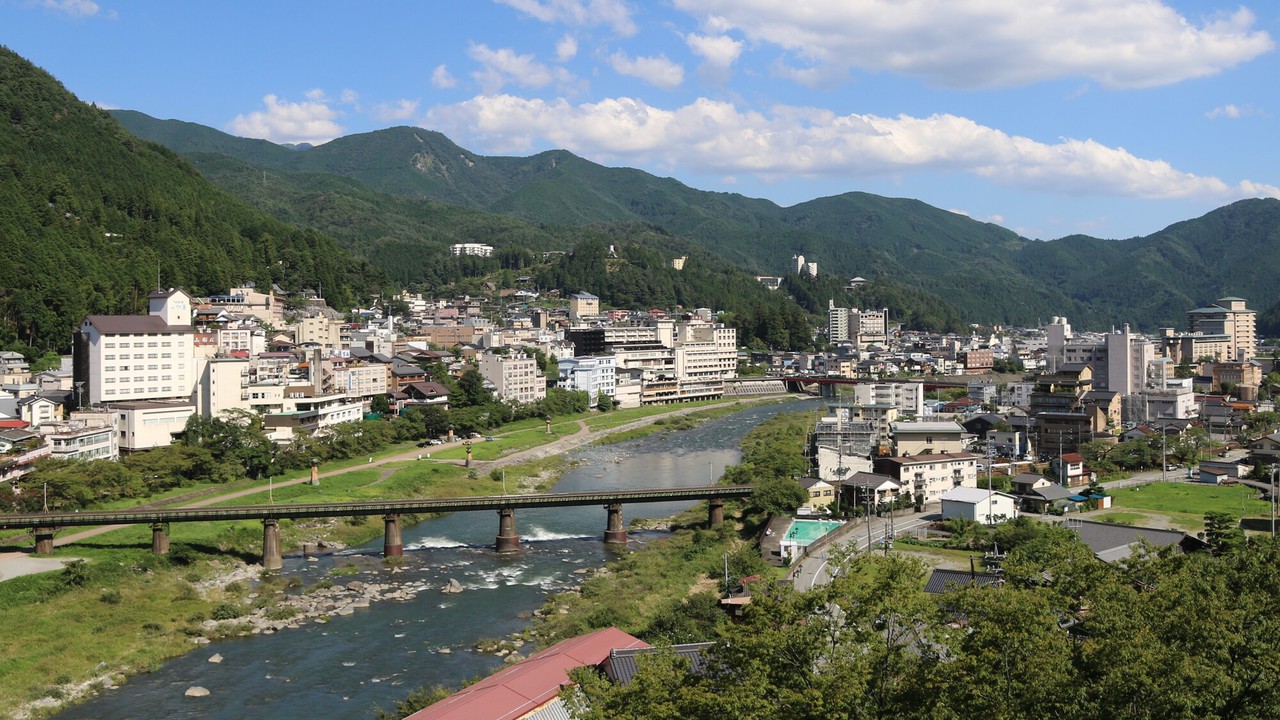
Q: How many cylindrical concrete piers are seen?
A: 7